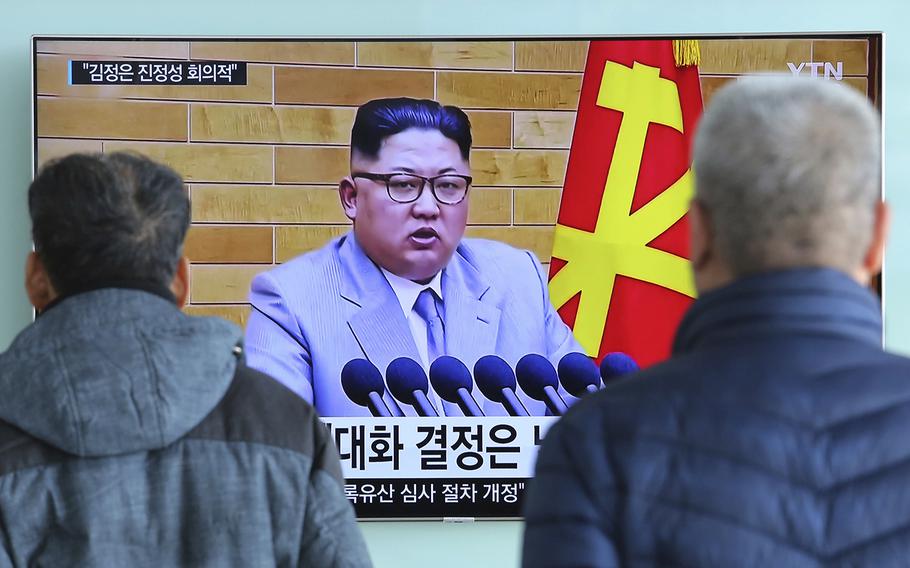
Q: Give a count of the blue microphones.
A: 7